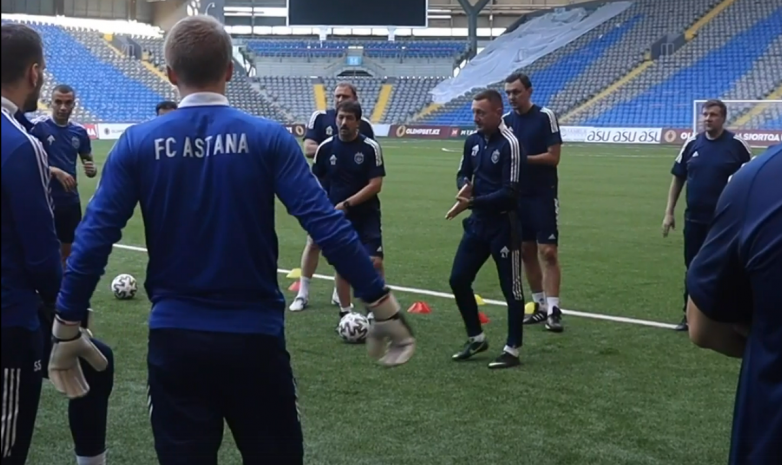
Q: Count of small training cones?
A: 6